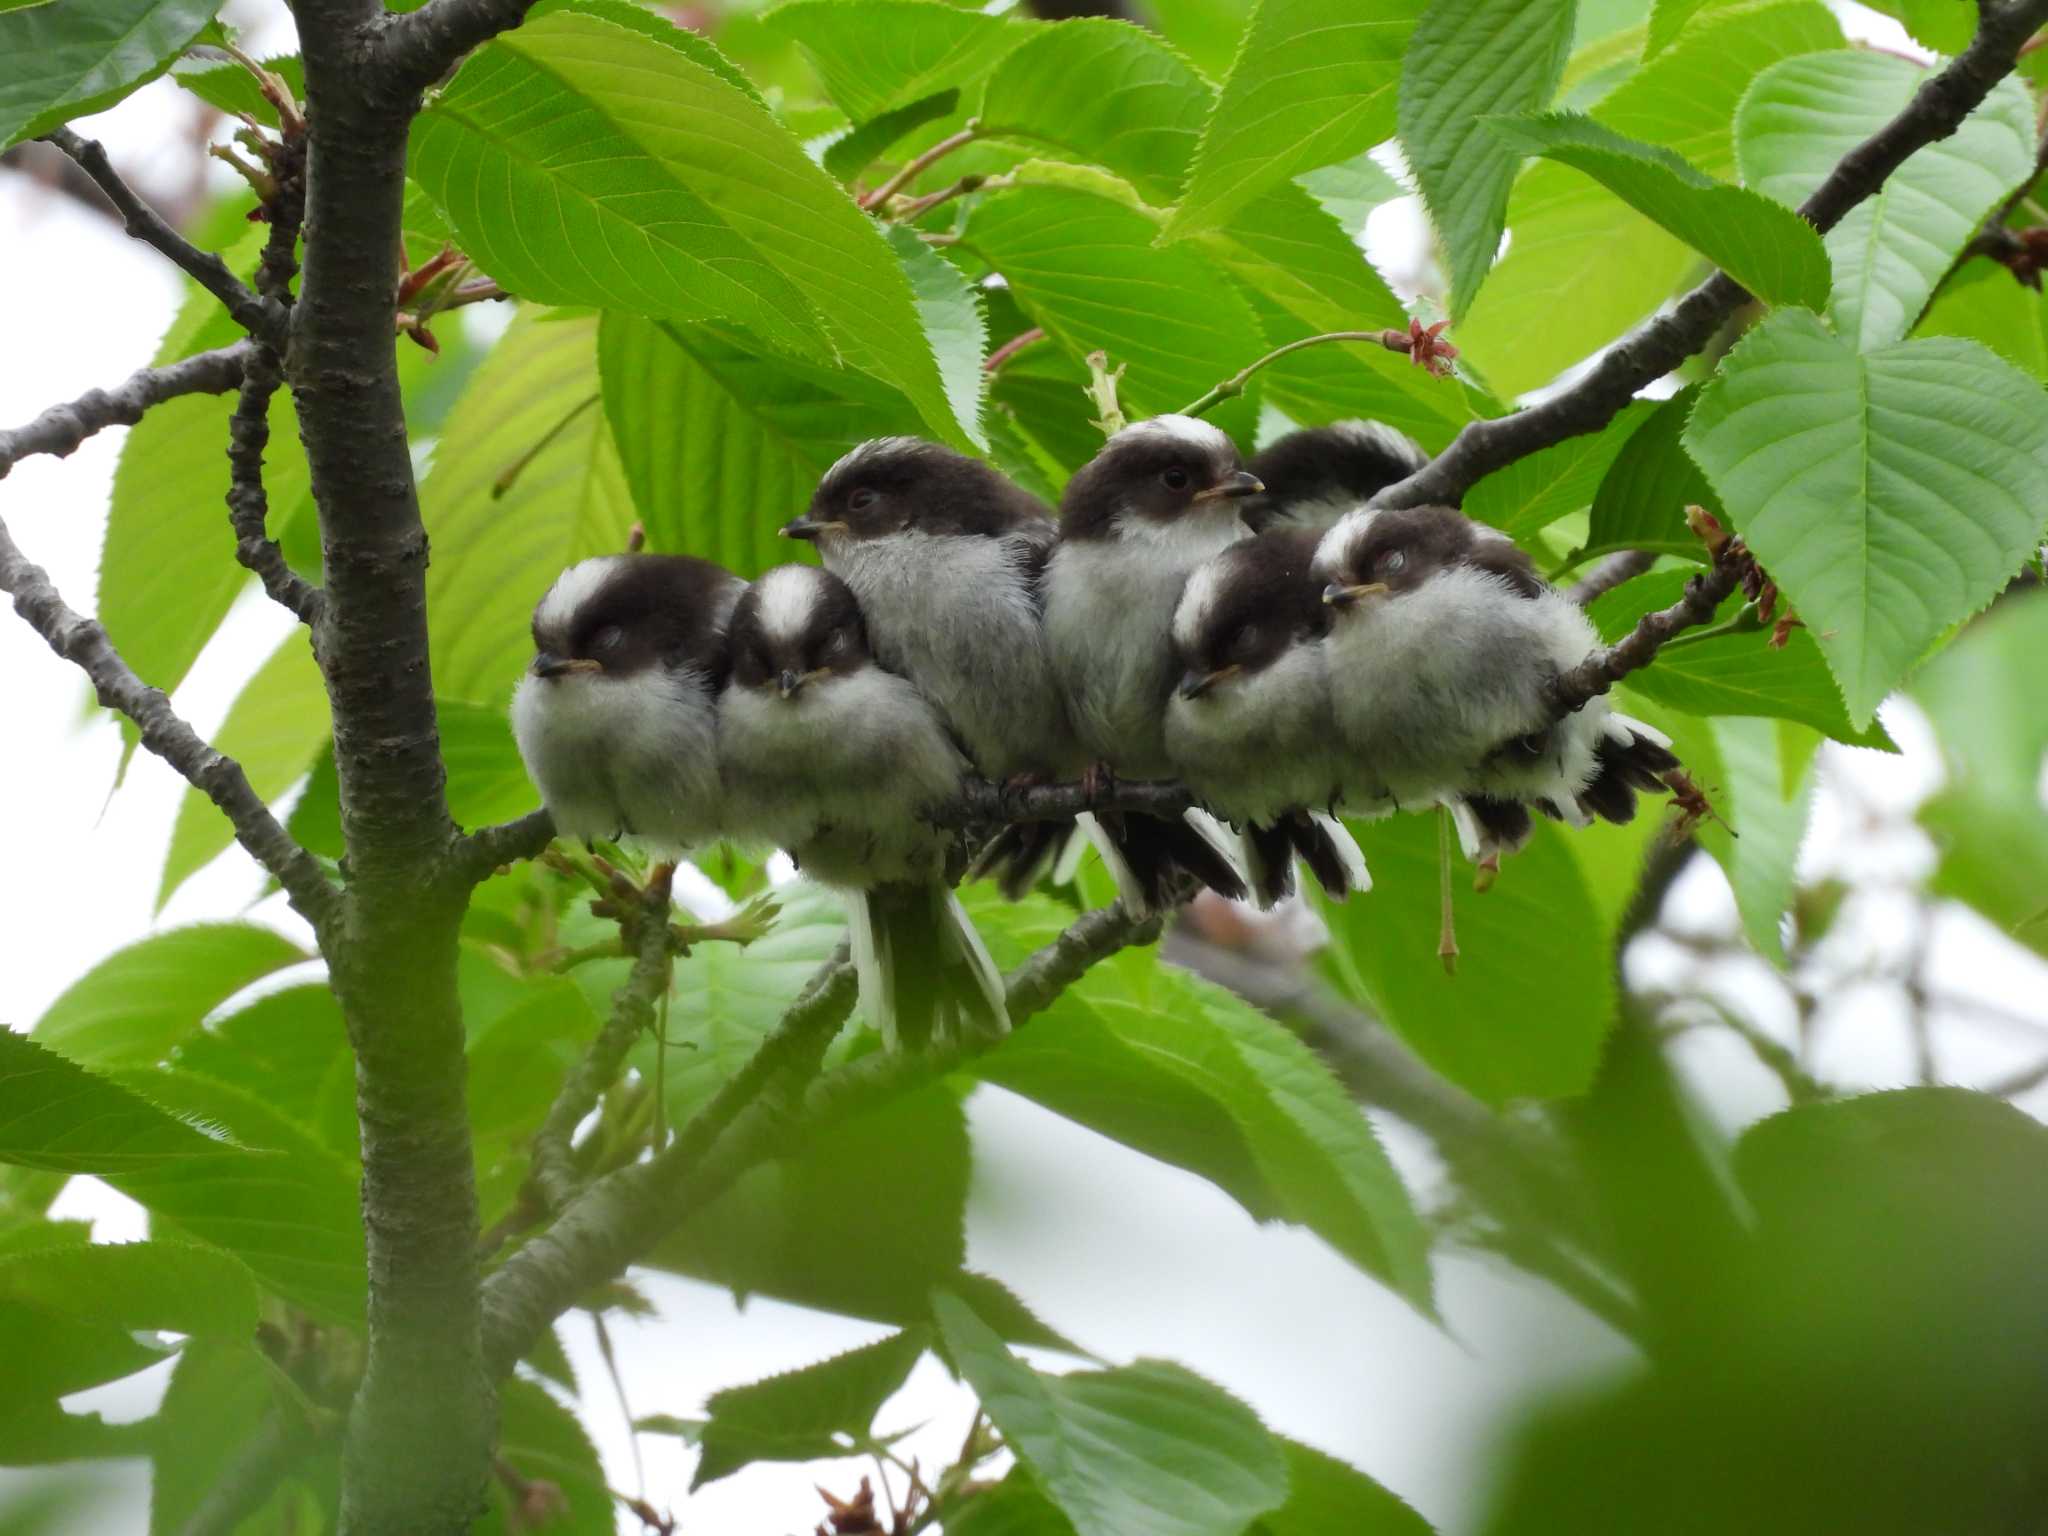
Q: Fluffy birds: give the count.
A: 7